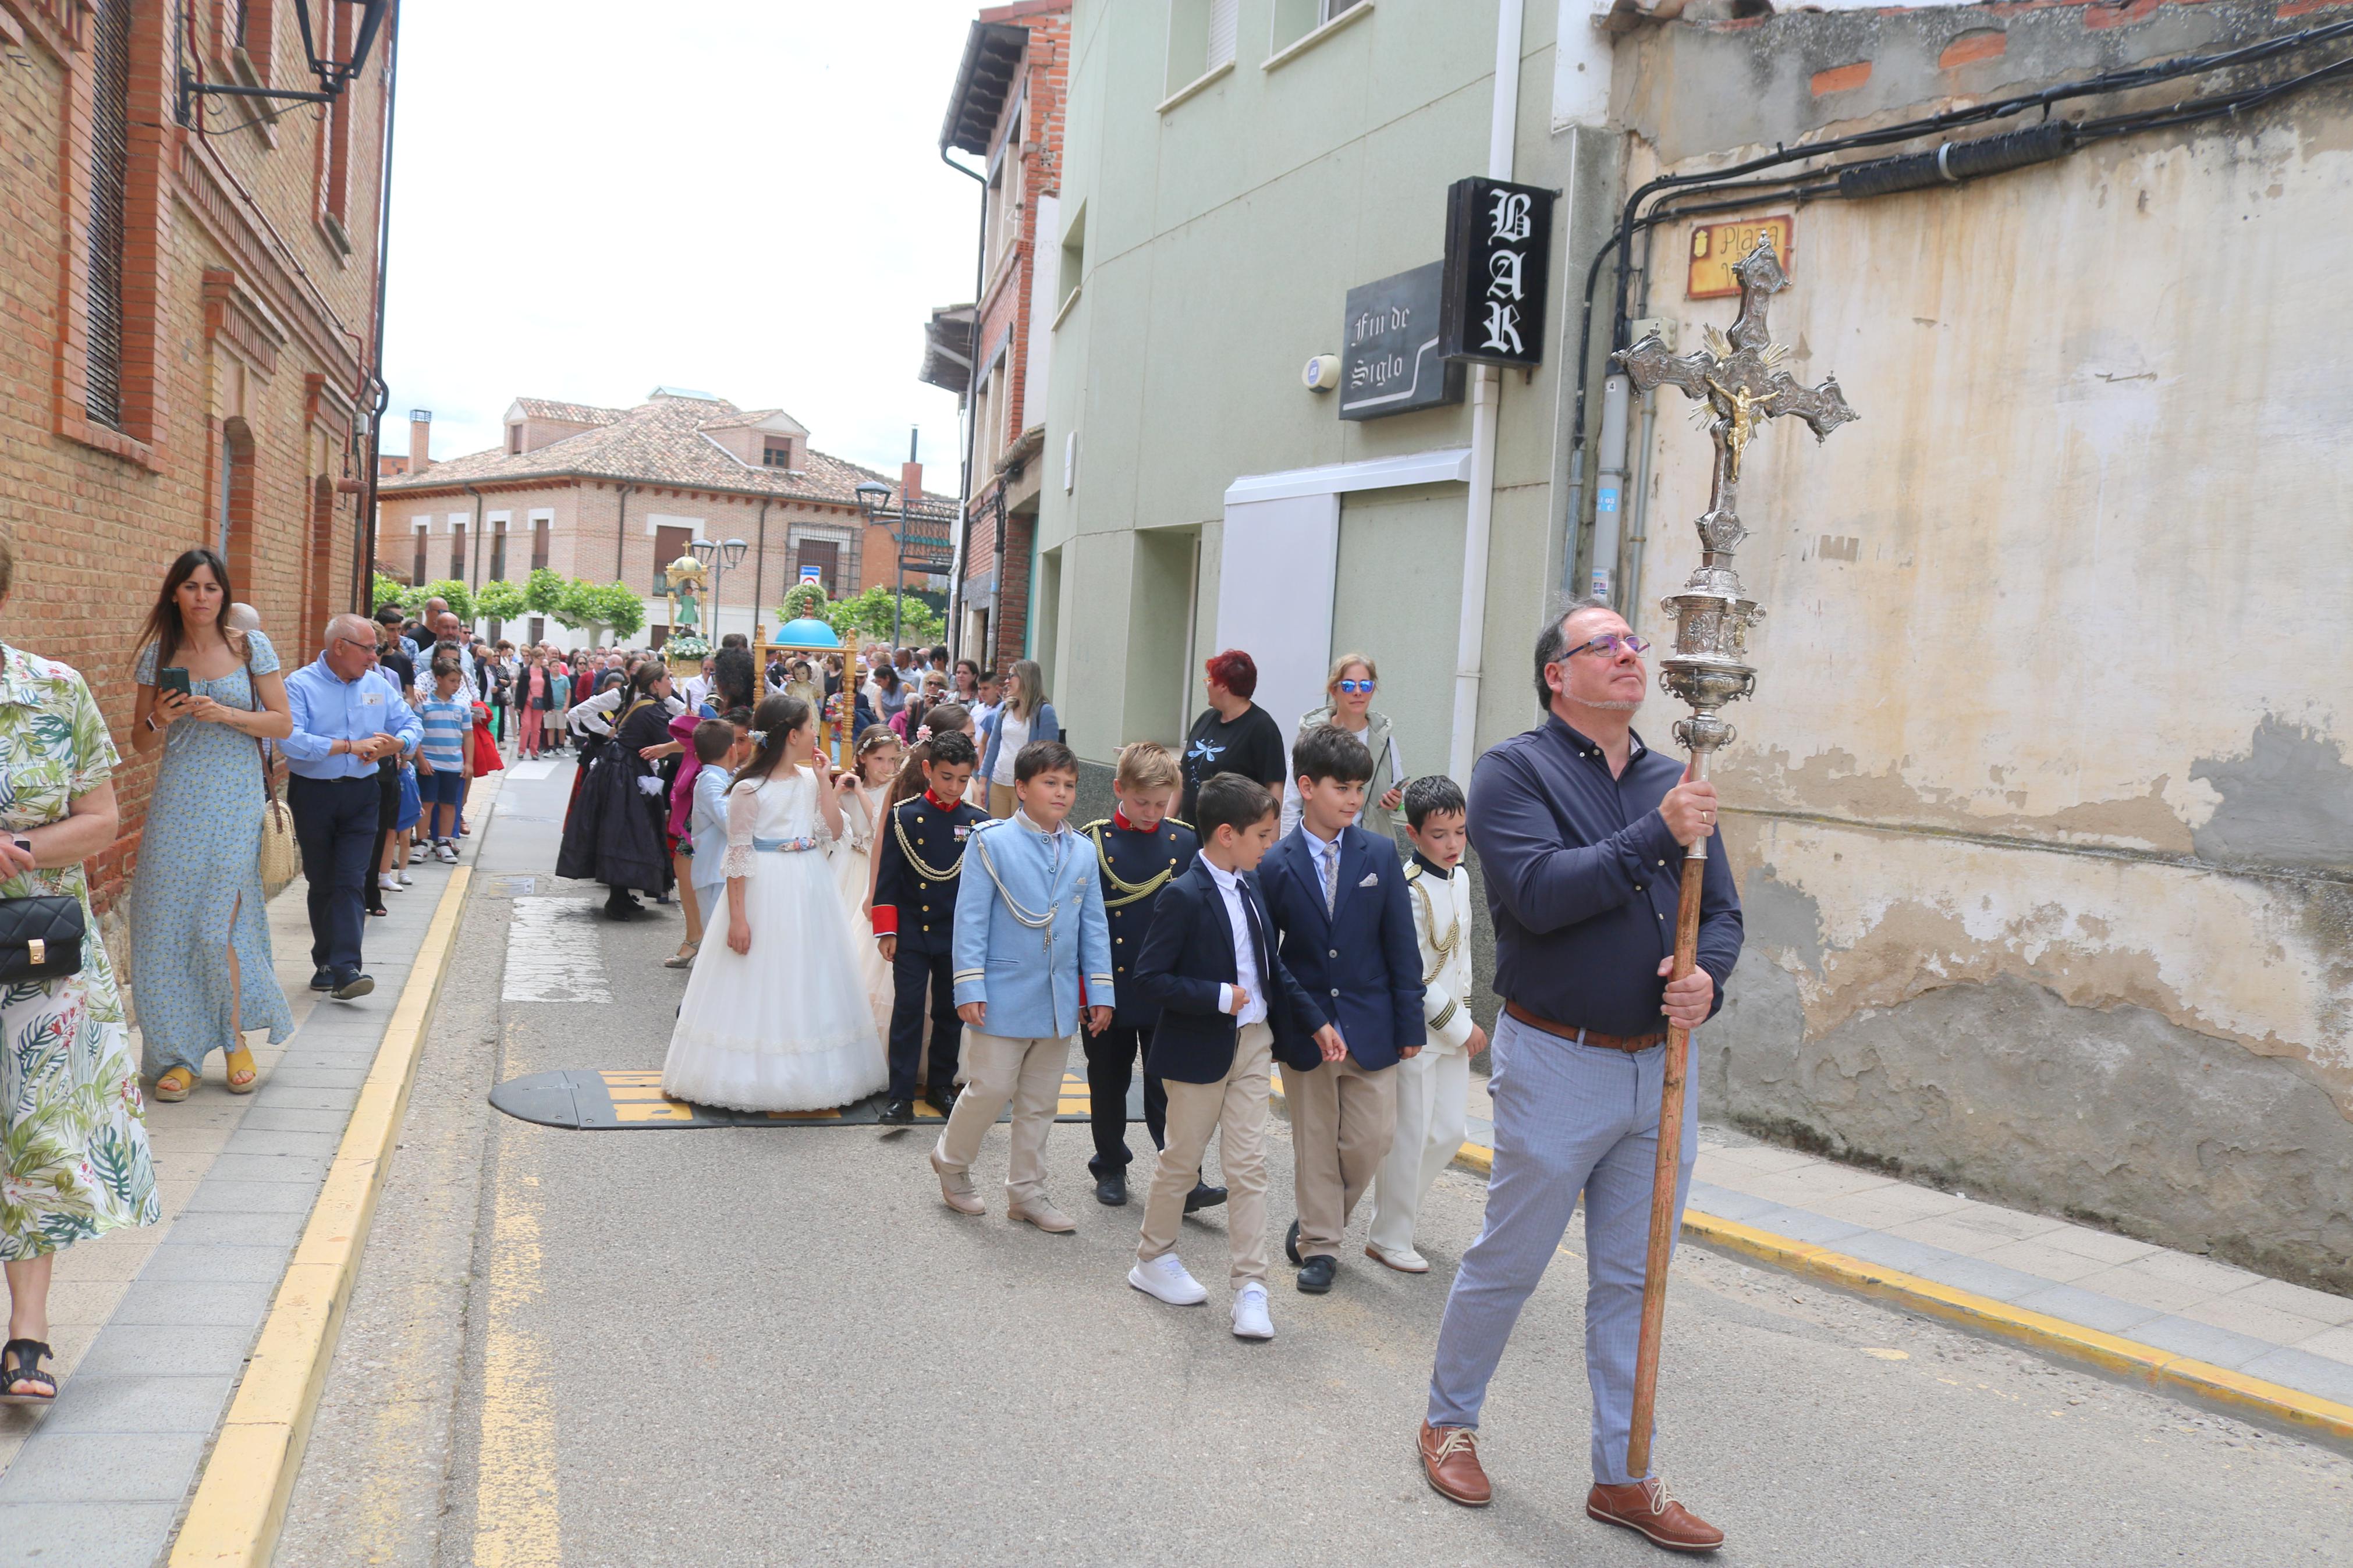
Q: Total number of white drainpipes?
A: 1